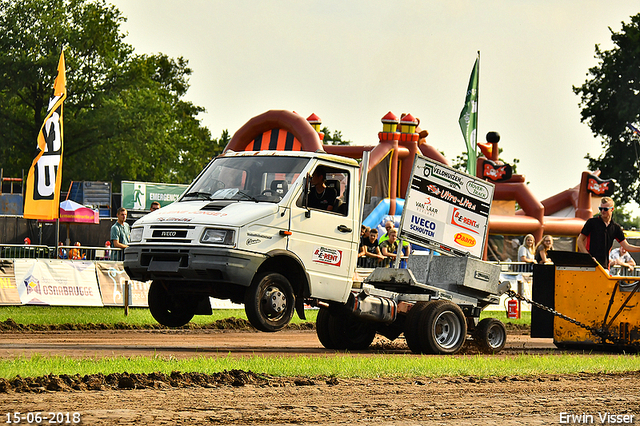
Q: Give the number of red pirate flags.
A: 2